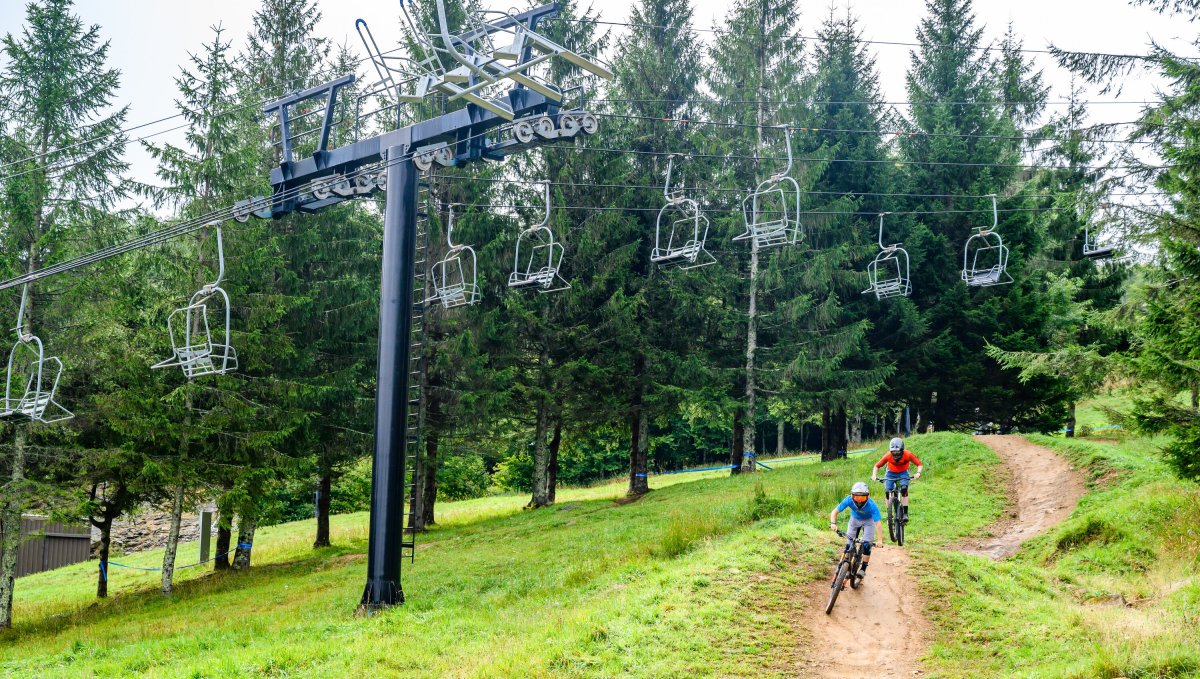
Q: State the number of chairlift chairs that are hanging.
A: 9